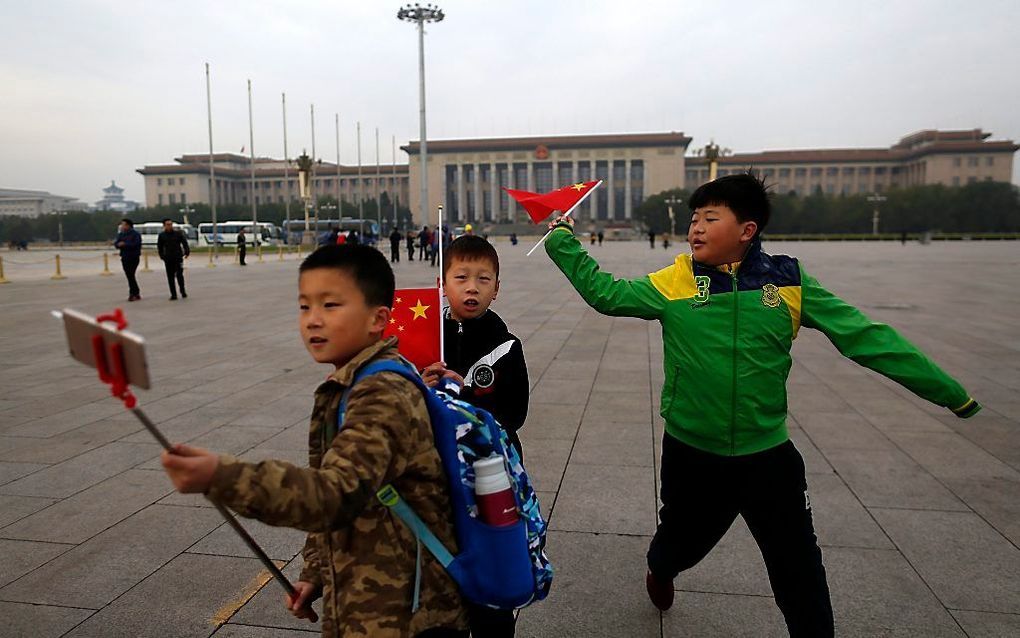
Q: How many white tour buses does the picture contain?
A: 2